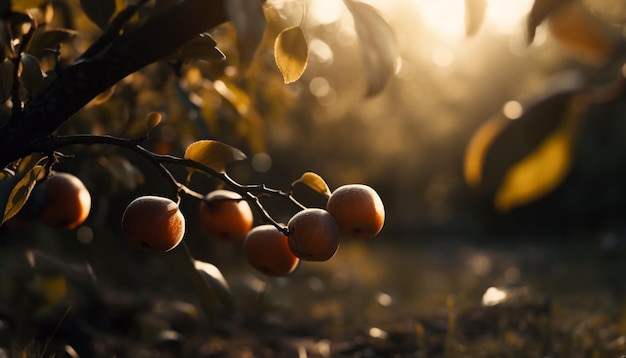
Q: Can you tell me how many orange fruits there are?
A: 6